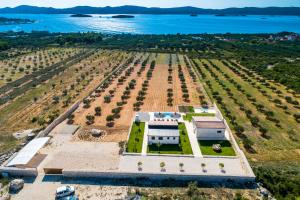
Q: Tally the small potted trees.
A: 5